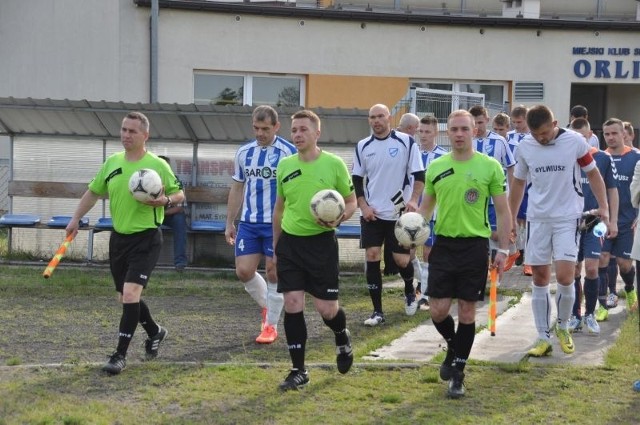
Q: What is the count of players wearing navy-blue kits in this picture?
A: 2